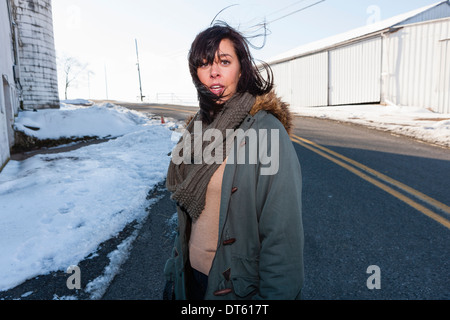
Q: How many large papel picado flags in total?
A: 0